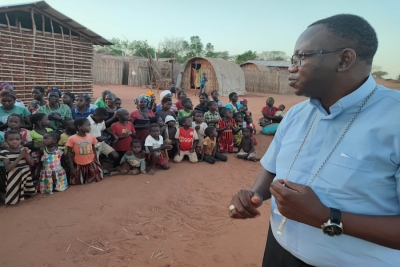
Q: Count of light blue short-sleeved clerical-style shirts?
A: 1